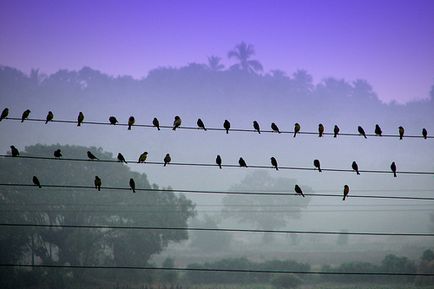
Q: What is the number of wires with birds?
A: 3